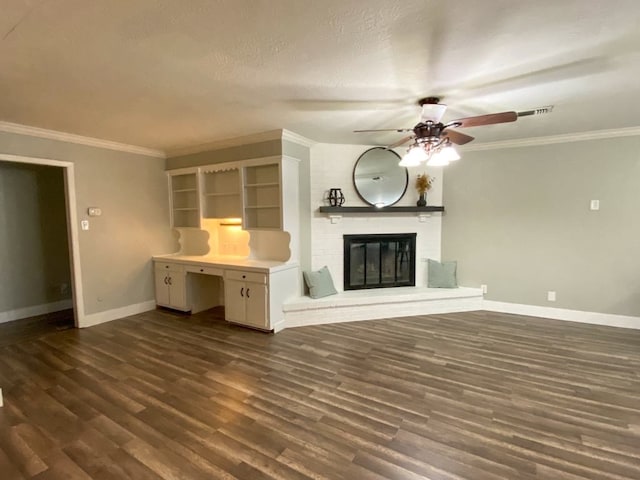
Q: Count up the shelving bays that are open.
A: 3